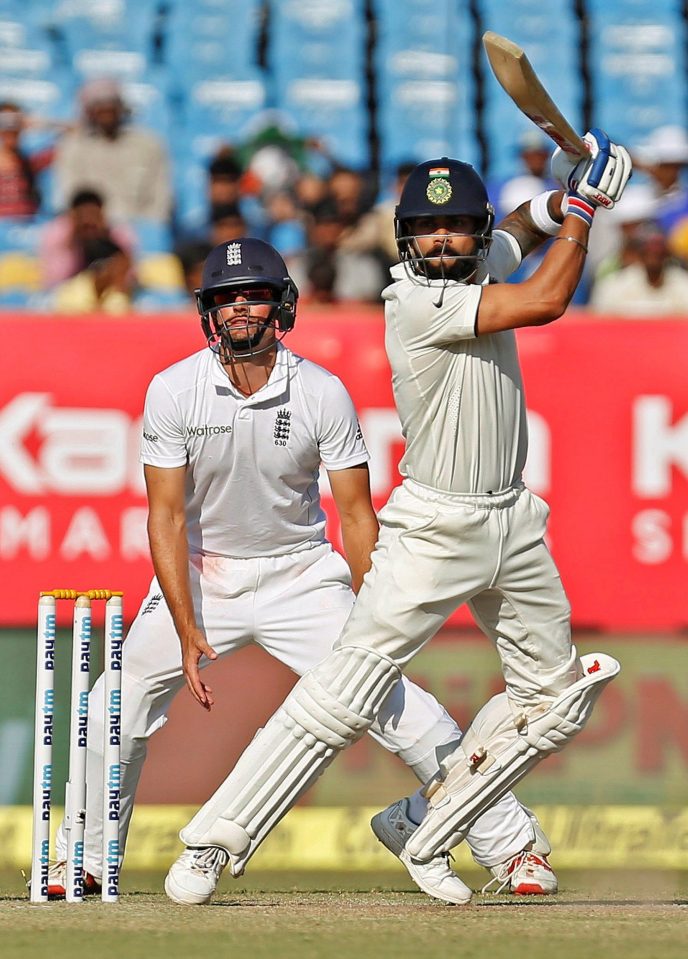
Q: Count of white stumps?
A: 3